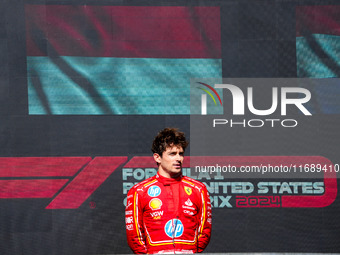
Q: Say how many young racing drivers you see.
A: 1